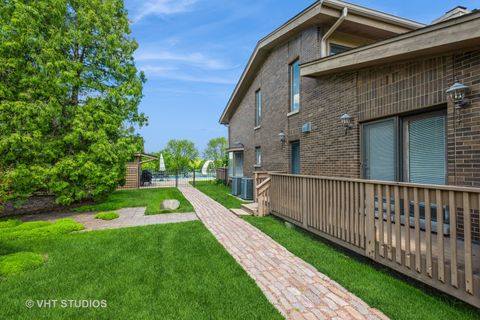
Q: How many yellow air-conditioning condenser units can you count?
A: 0